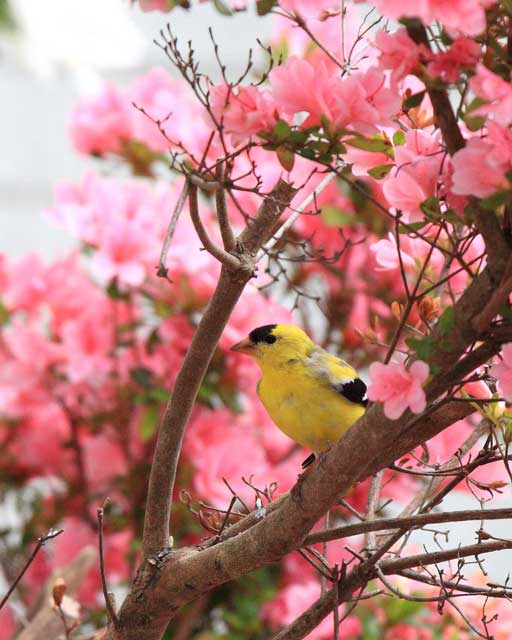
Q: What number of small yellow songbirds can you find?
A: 1